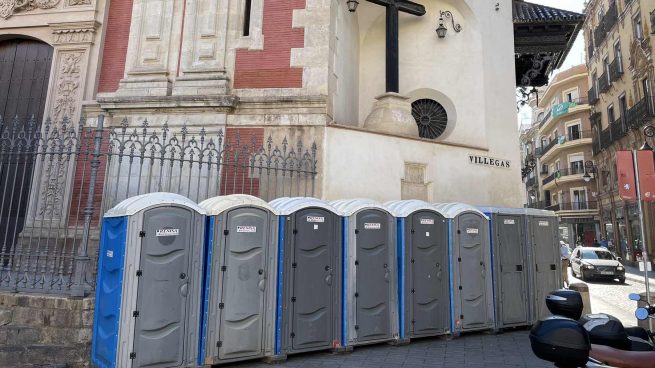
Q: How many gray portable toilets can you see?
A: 8